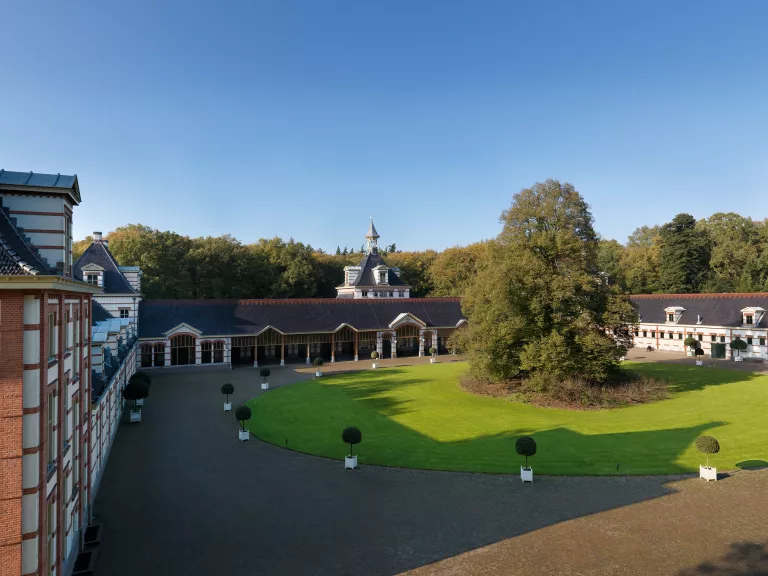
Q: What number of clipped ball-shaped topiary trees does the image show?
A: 14